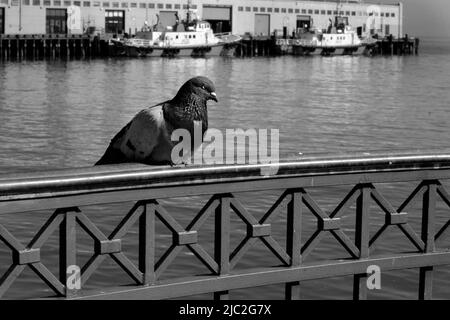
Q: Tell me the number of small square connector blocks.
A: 6